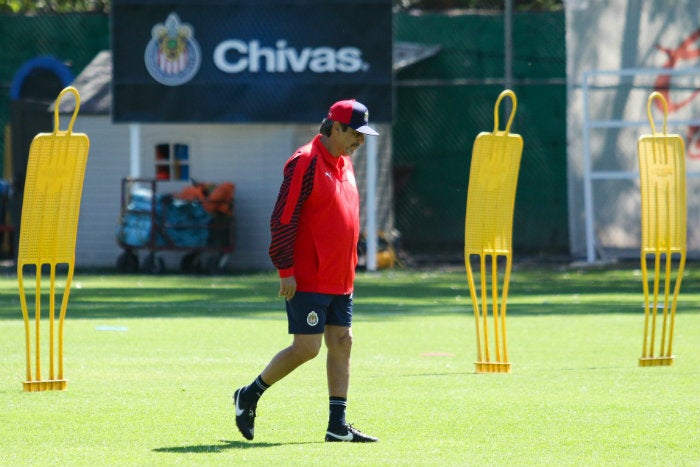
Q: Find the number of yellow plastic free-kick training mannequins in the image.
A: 3